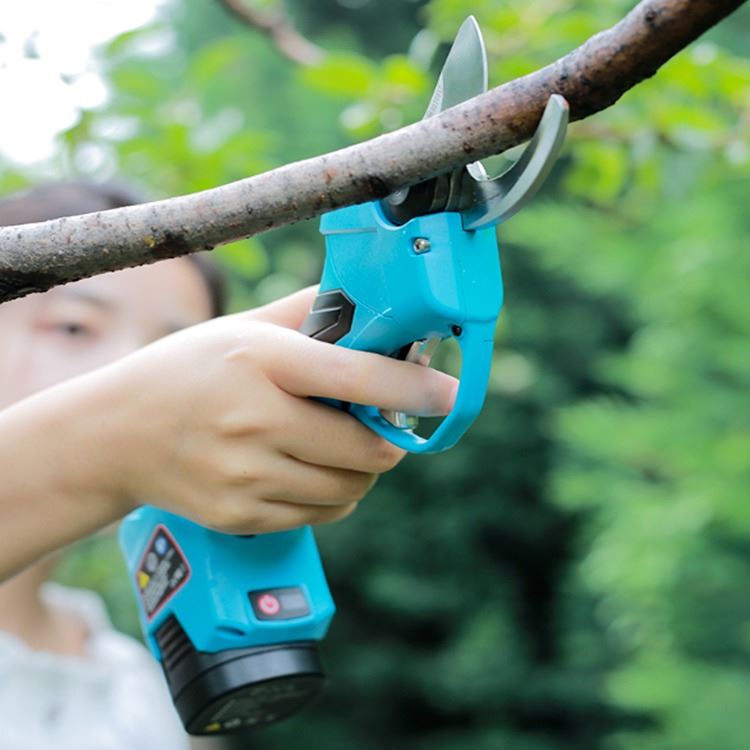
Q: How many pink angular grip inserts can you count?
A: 0